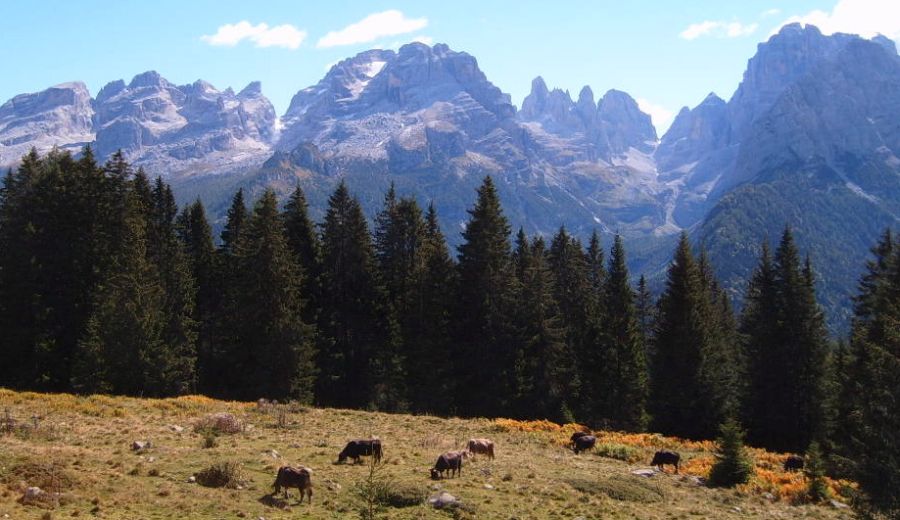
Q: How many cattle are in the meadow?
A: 8